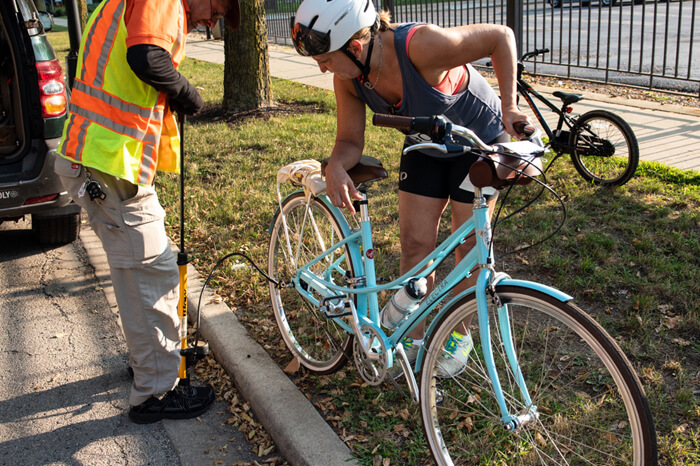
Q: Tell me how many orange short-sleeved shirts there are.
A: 1